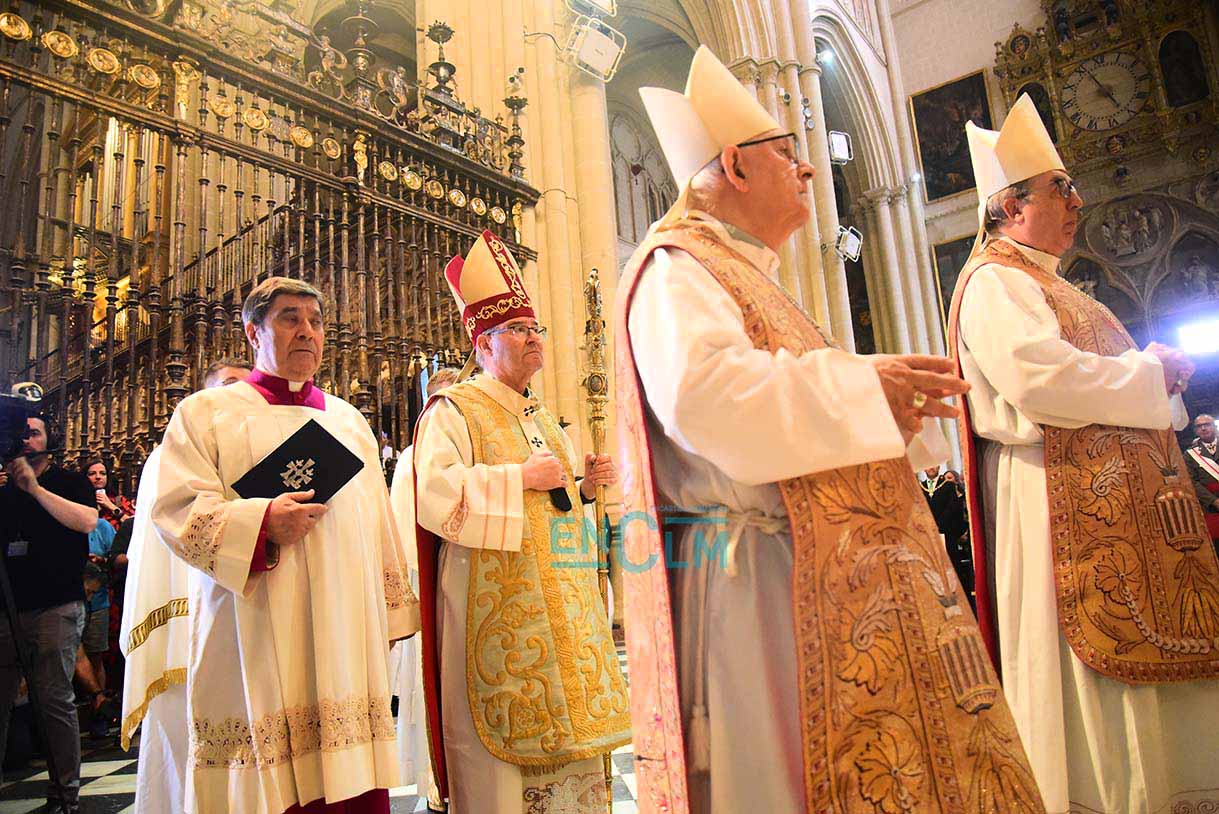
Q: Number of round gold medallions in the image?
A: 14